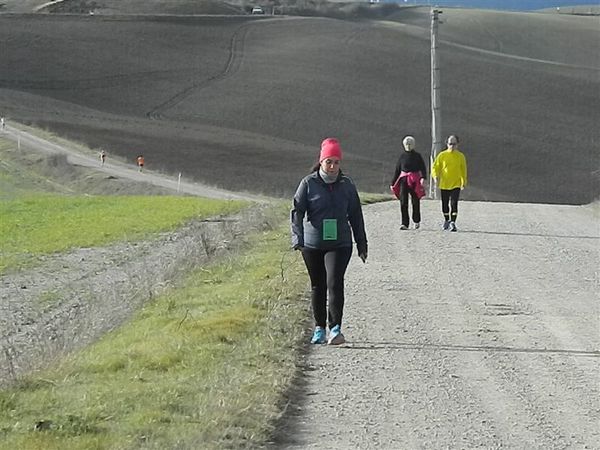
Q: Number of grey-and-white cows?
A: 0